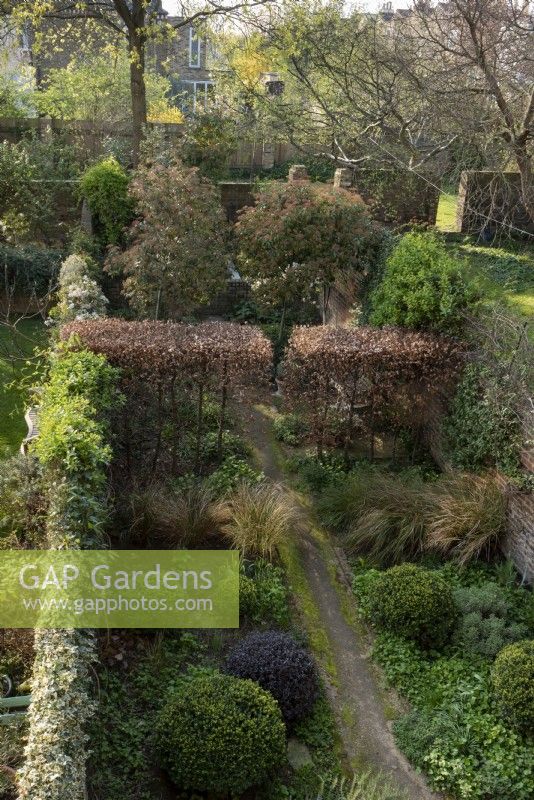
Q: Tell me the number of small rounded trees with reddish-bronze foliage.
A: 2